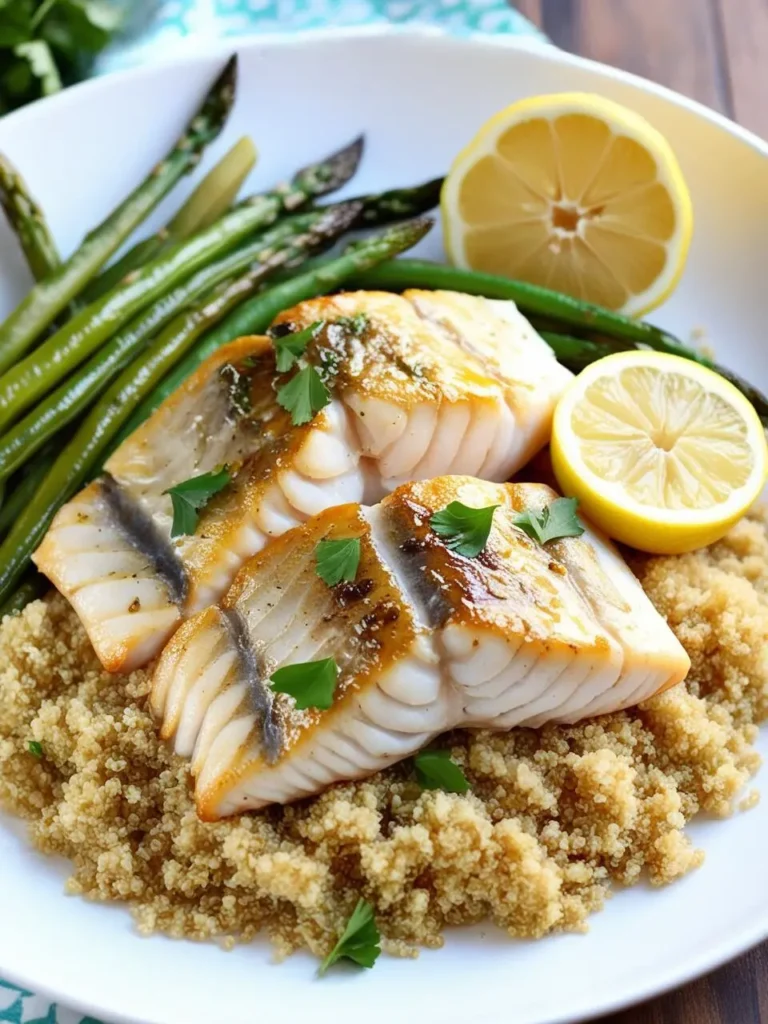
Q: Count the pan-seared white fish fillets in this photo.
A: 2